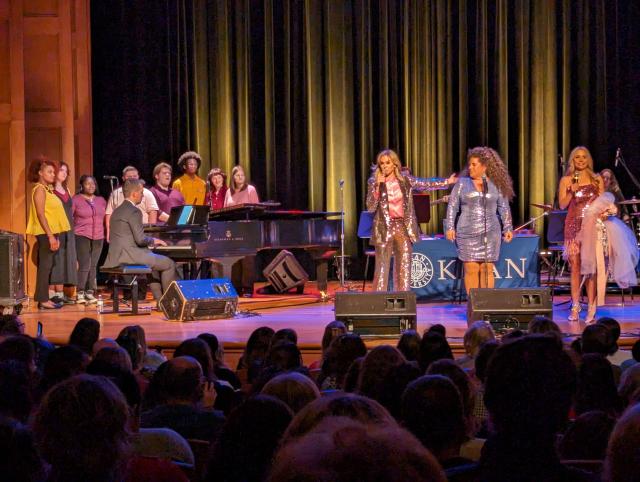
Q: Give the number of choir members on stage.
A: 8